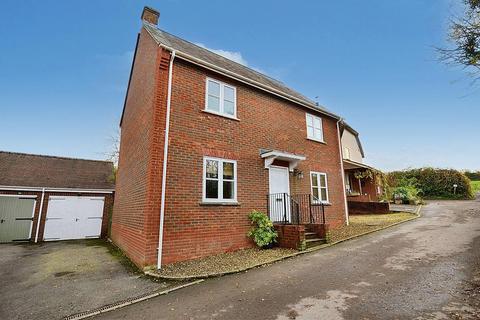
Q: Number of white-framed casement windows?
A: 4